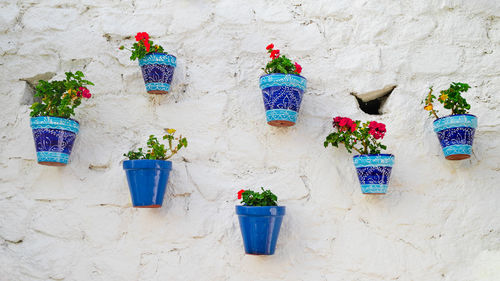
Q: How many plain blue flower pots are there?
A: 2